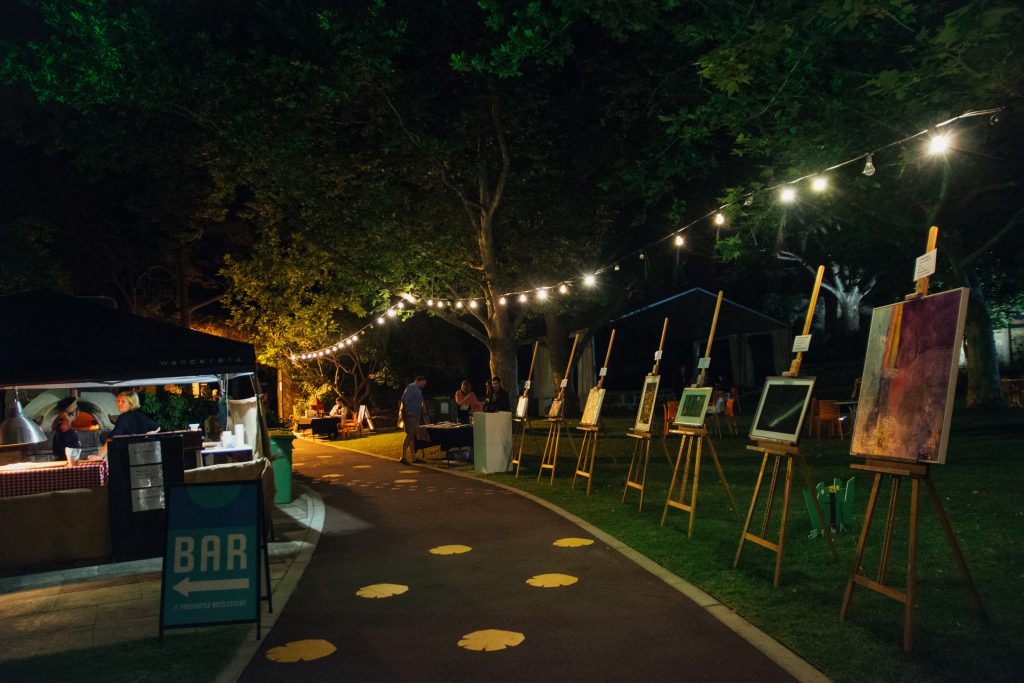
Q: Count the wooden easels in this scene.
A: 7